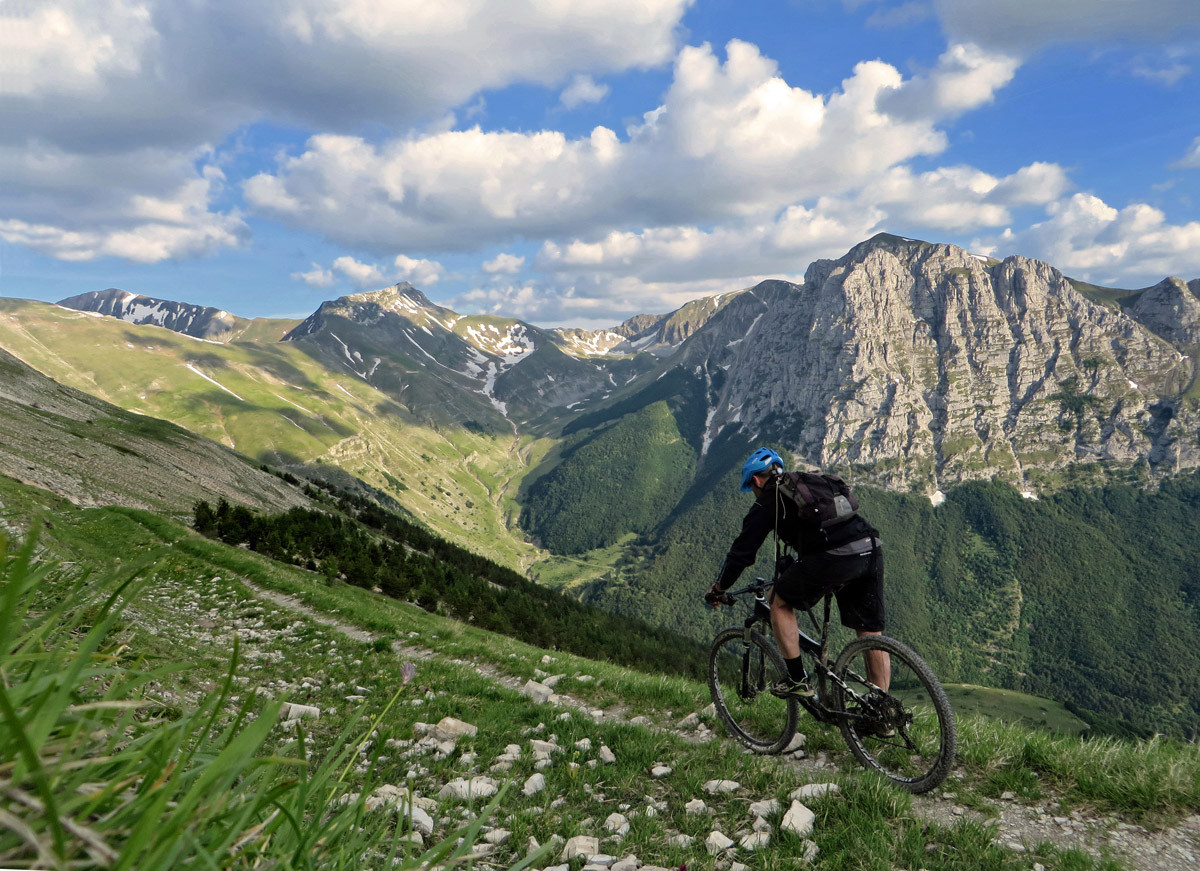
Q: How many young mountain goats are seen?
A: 0